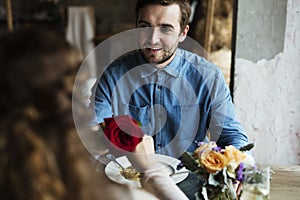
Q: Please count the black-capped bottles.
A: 0